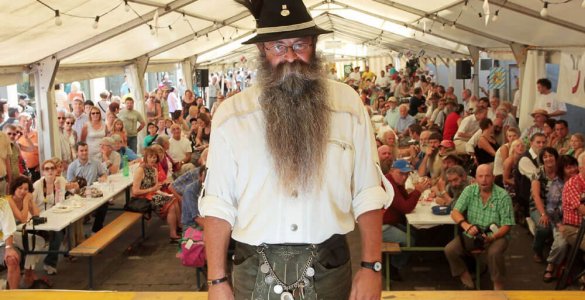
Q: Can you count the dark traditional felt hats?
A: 1